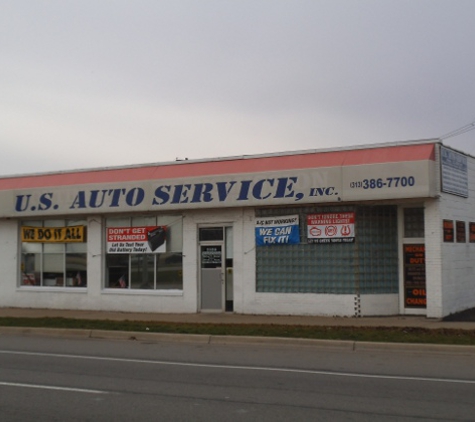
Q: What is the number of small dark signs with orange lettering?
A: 3